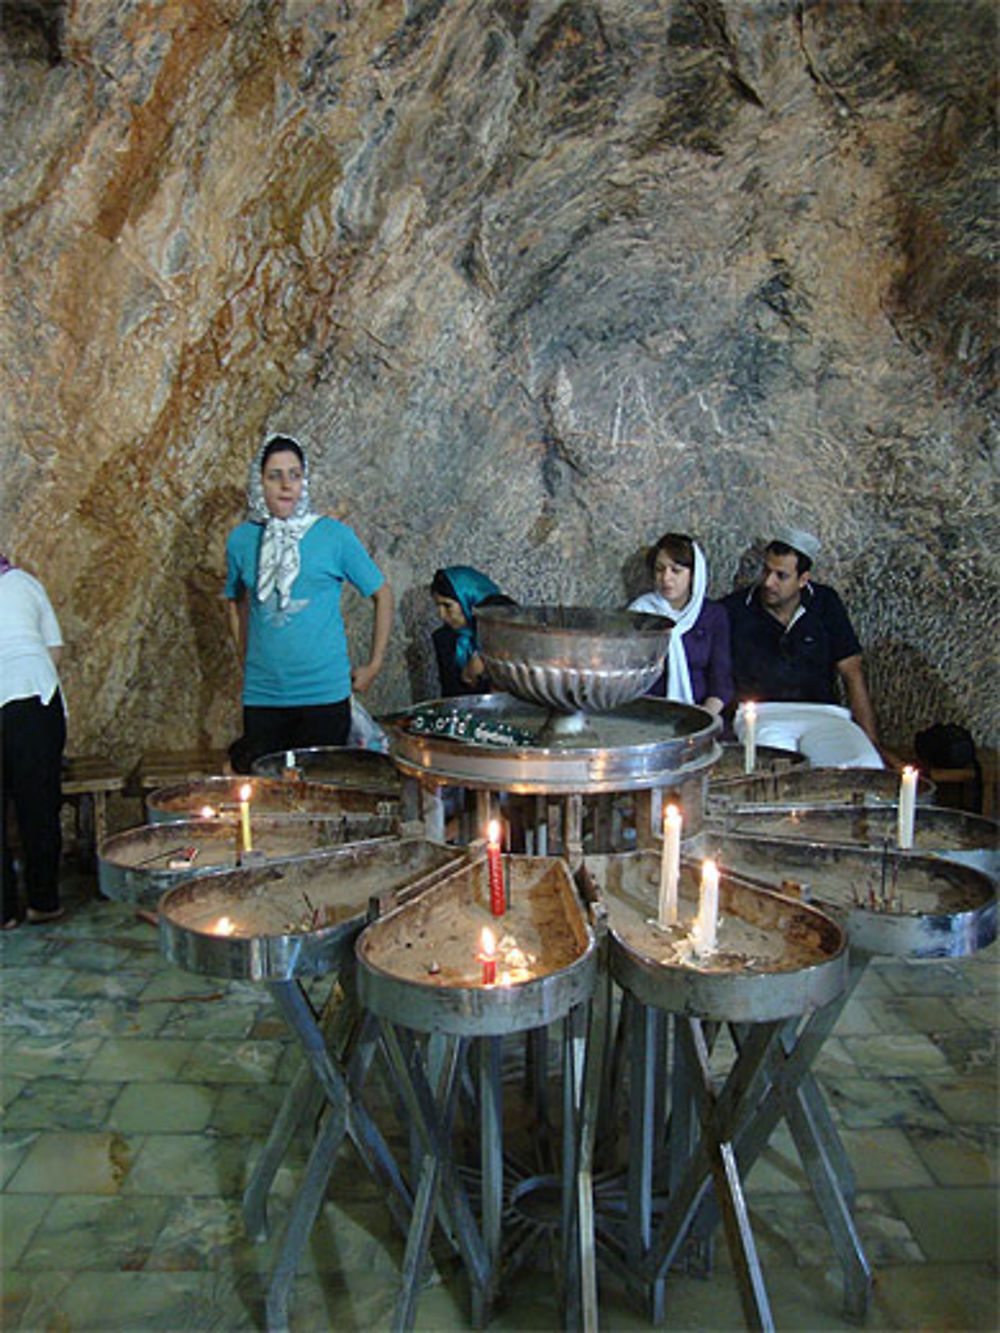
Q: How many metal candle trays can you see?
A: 10